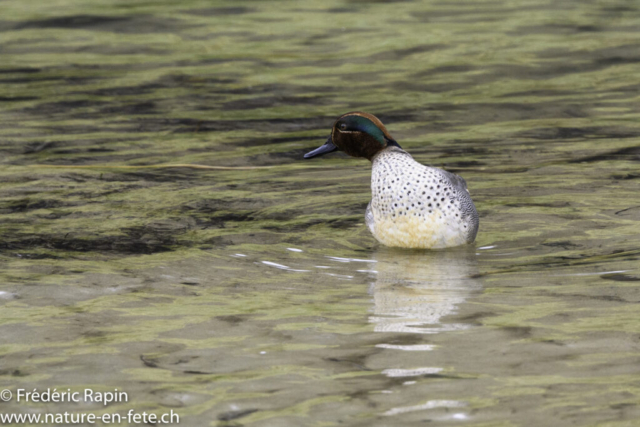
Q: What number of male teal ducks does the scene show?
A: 1